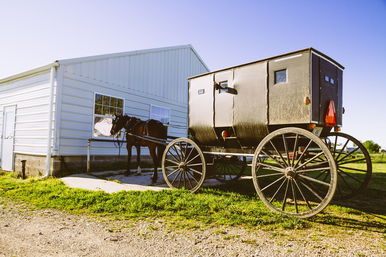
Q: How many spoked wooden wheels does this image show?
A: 4